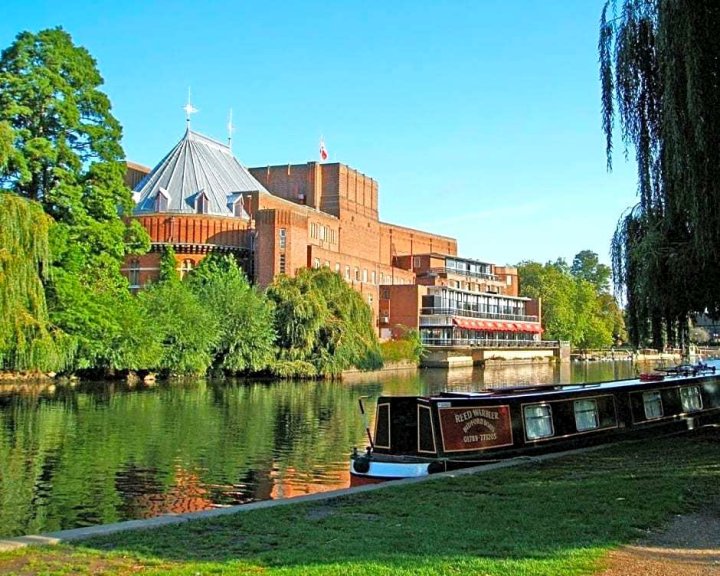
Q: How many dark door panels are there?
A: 2